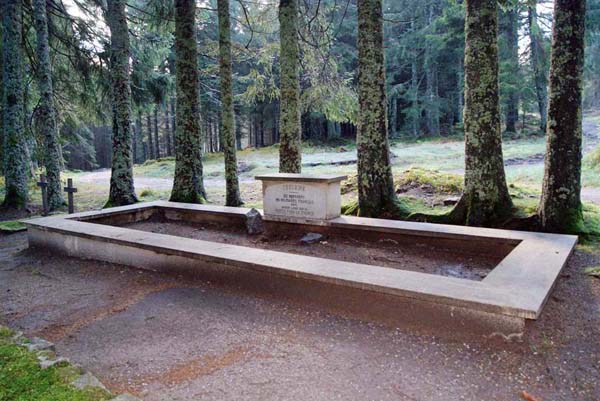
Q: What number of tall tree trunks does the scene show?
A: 9